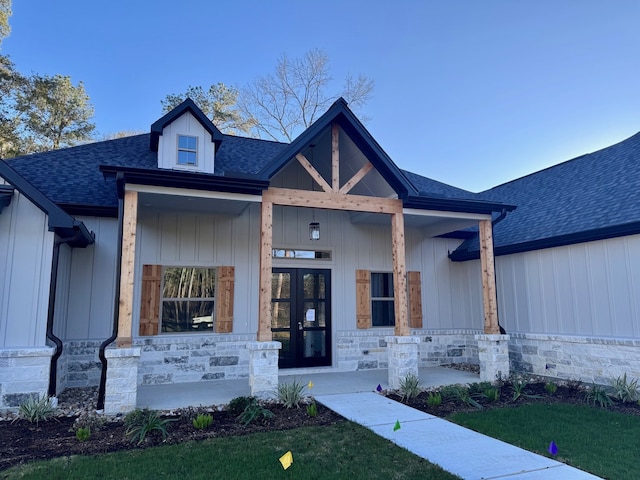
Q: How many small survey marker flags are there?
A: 5